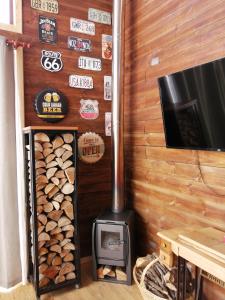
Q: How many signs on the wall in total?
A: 14